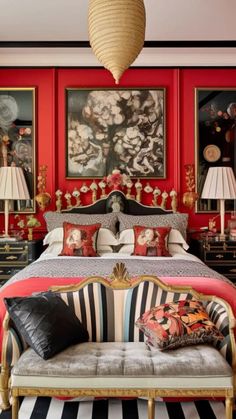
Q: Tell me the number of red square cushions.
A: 2